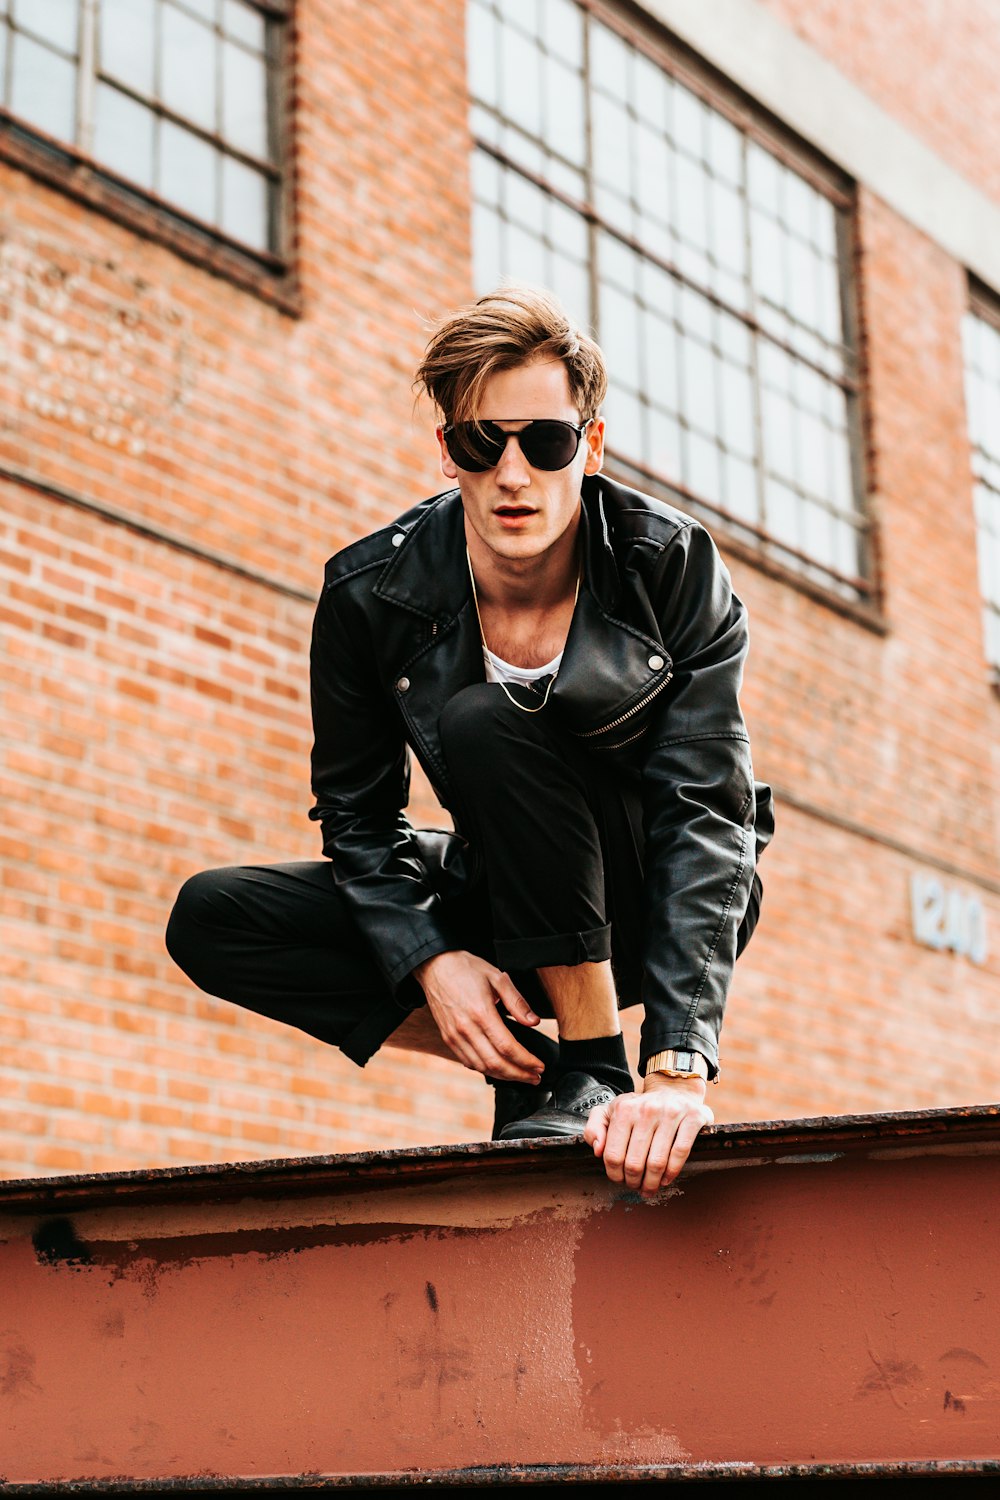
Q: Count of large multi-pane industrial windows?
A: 3